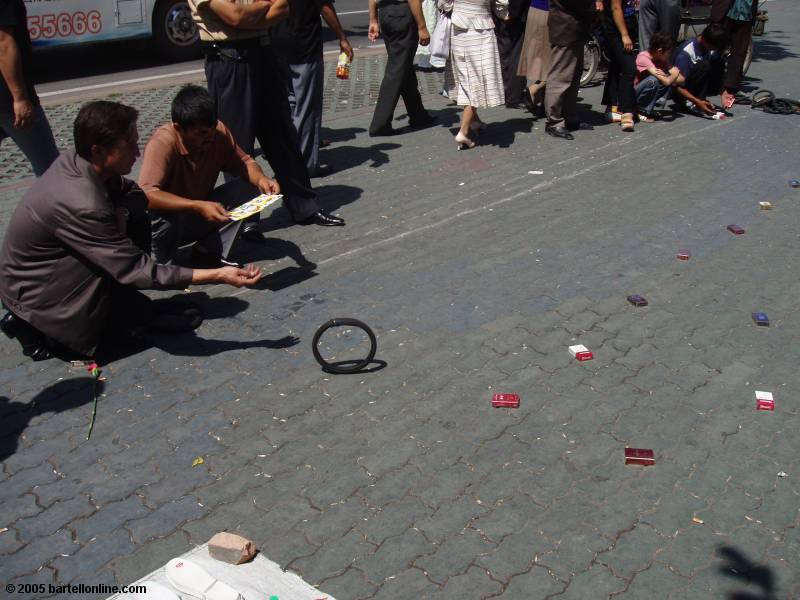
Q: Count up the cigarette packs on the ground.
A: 10